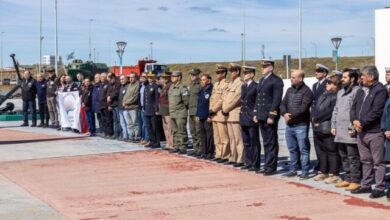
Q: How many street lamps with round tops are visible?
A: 2